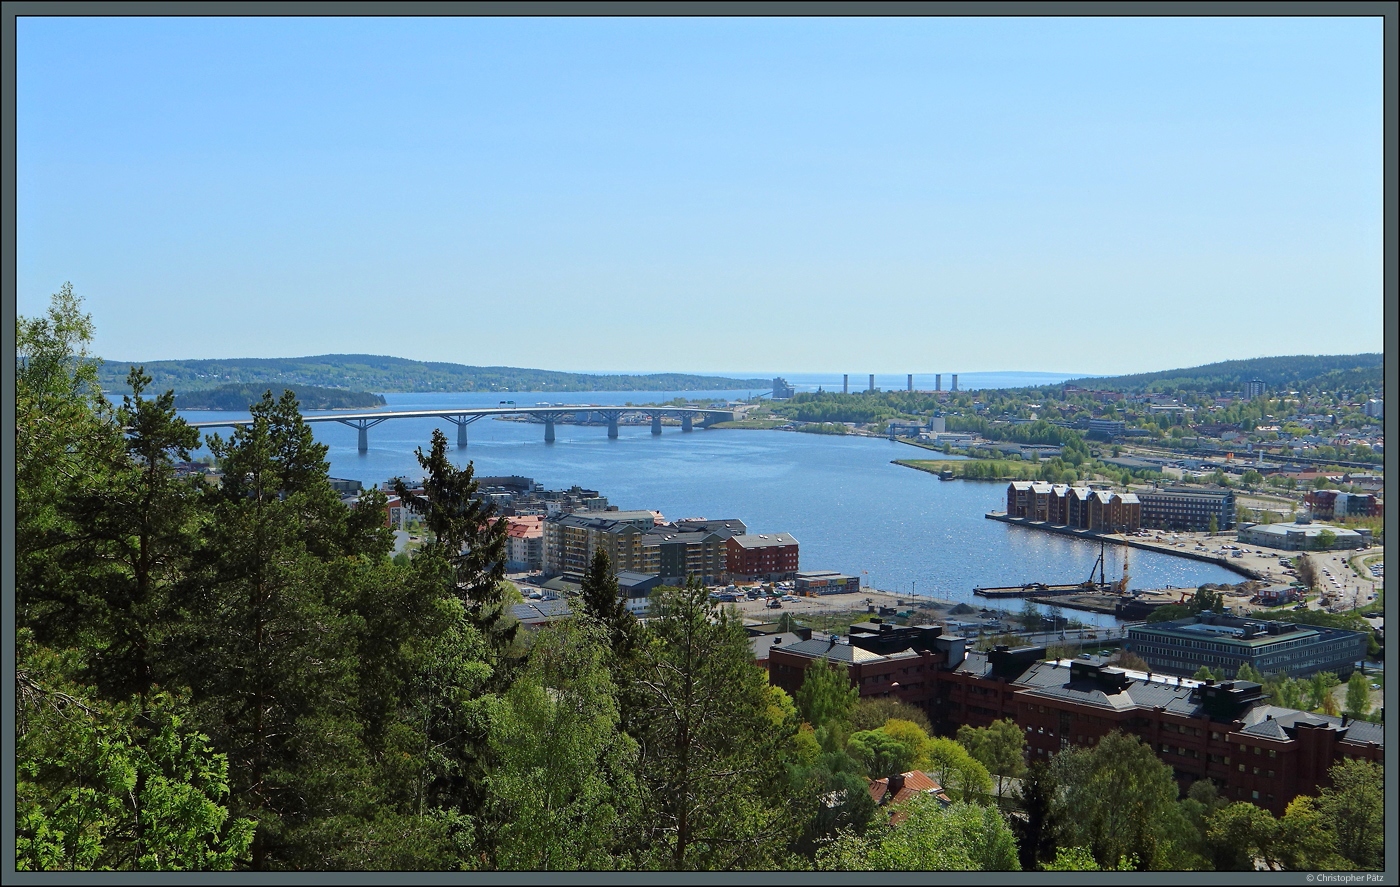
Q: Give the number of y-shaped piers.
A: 6